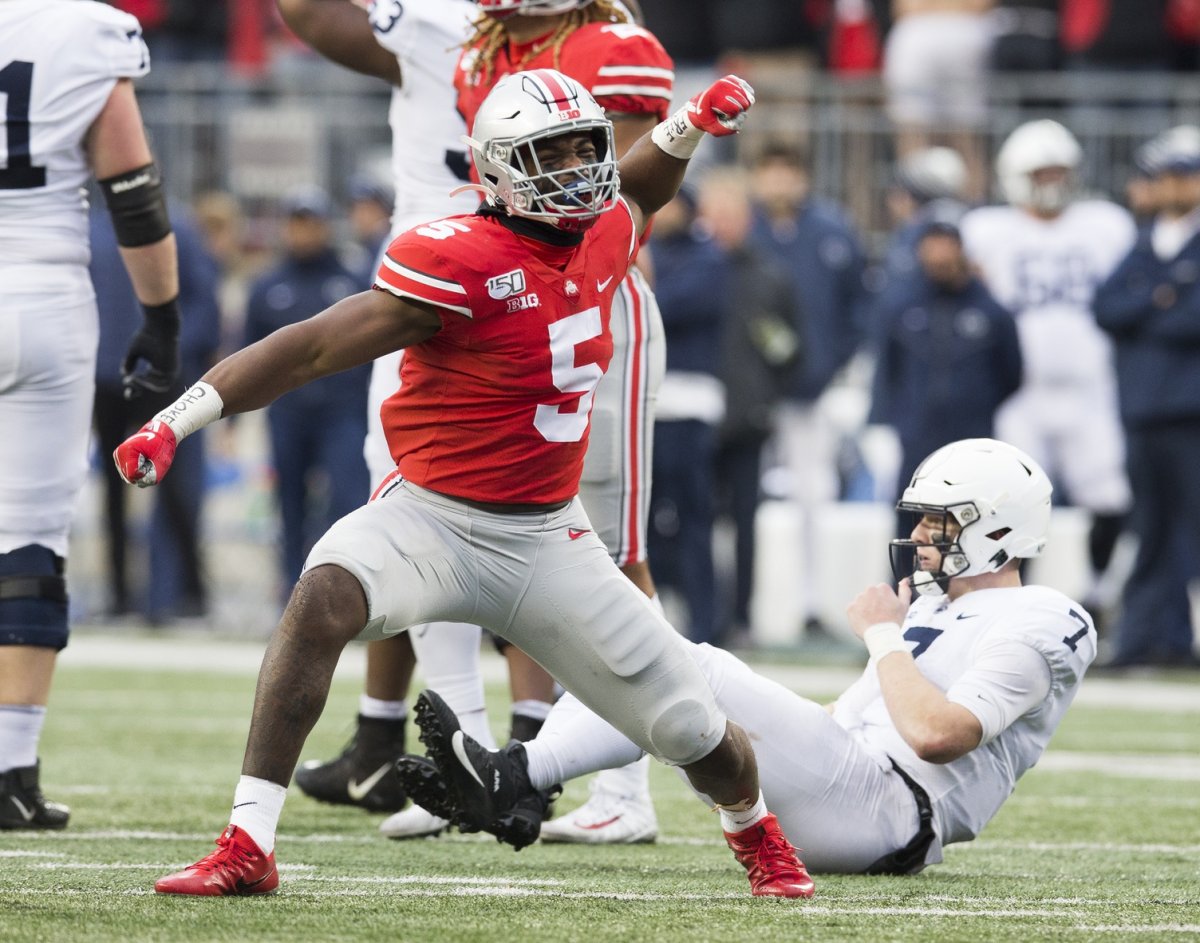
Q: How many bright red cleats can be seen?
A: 2